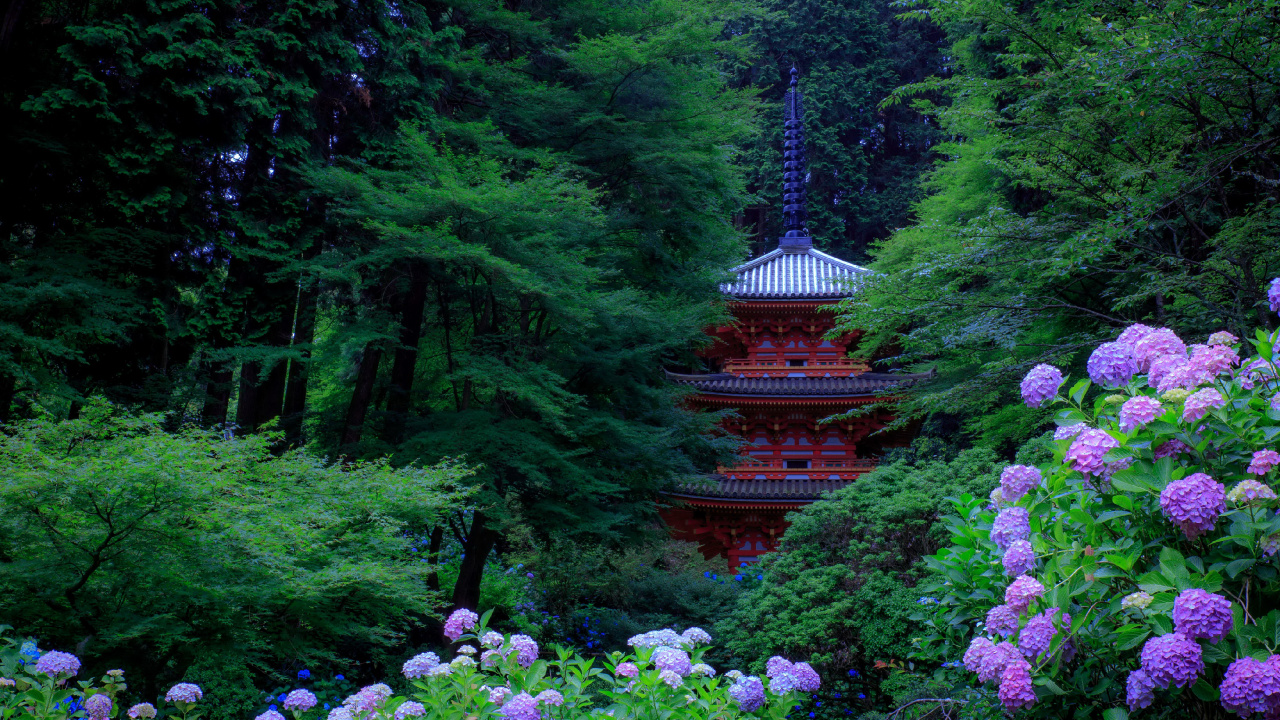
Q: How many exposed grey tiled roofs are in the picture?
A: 3